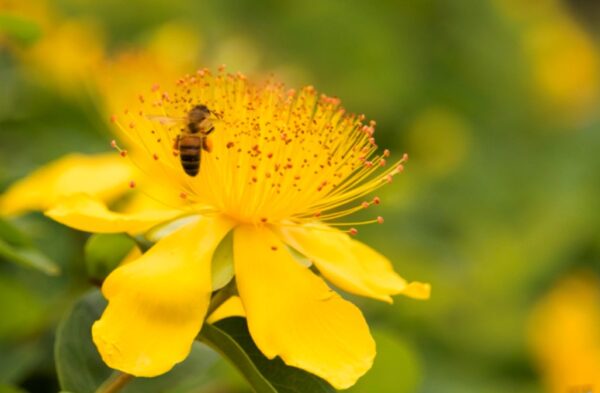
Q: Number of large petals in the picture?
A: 5